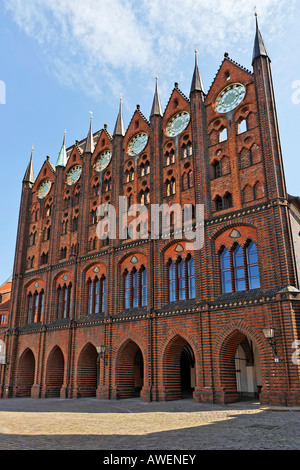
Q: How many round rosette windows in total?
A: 6